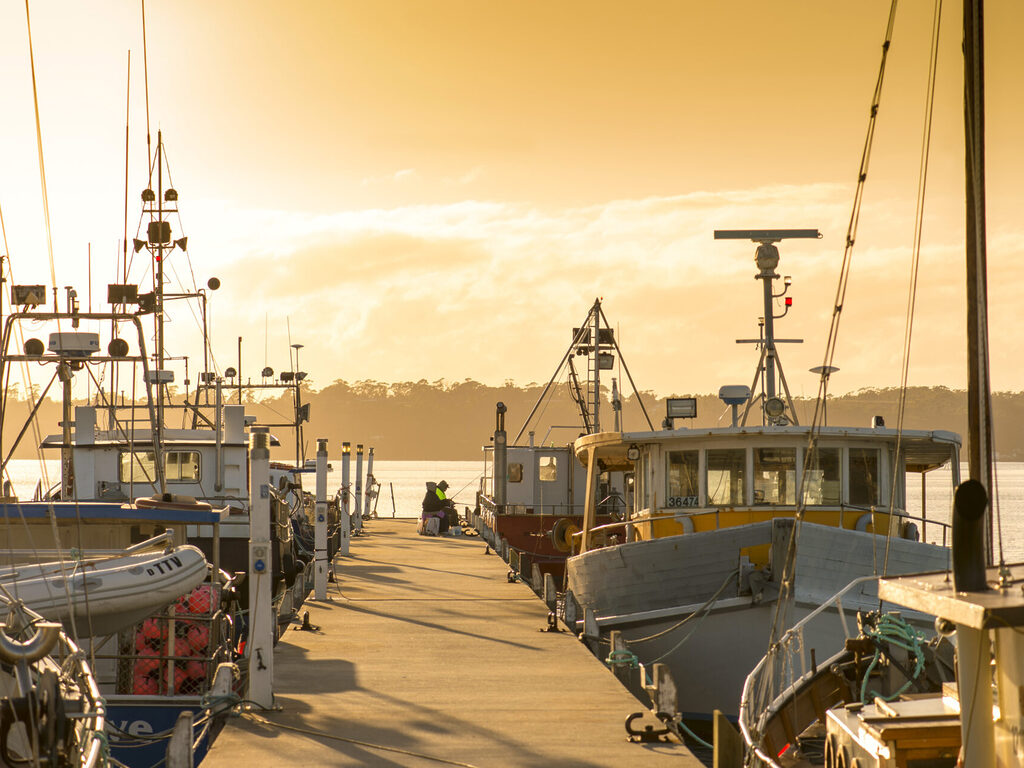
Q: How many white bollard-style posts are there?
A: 5